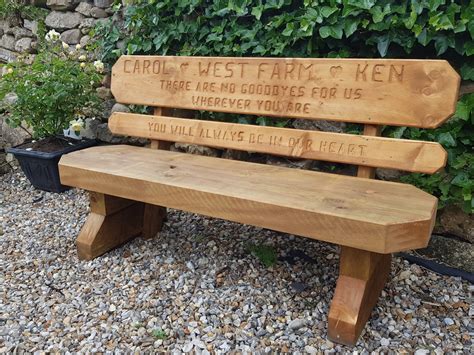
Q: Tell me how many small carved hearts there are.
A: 2